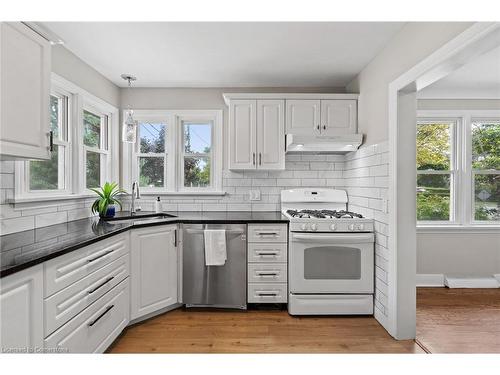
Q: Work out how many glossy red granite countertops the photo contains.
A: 0